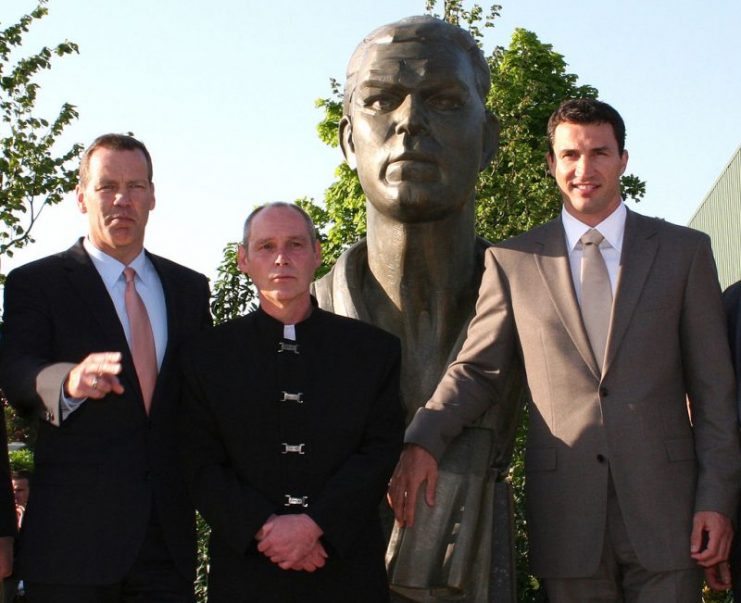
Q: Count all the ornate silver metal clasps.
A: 4